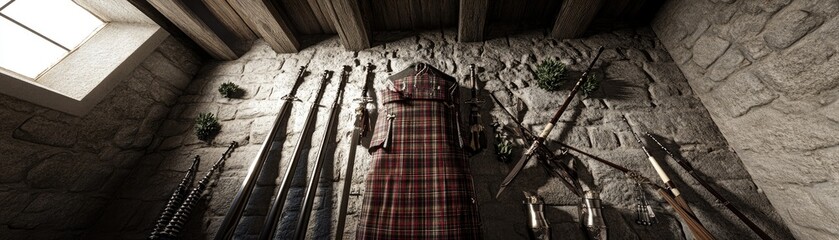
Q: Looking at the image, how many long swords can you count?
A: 4